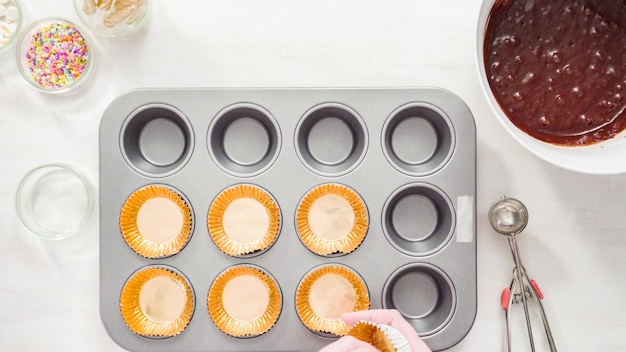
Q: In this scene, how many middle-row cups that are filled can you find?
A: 3